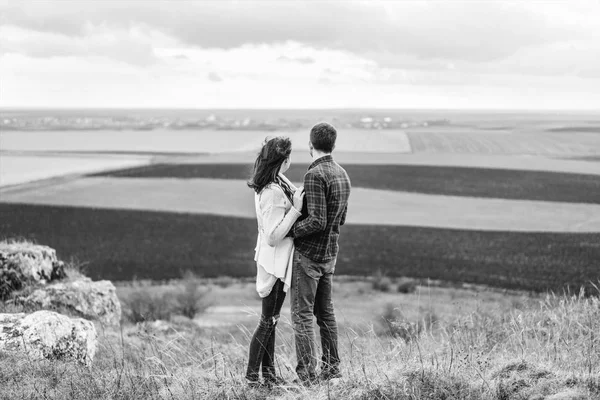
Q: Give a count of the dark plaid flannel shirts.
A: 1